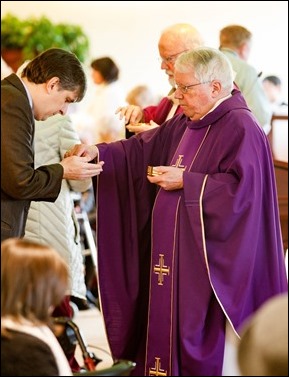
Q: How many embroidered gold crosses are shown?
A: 3